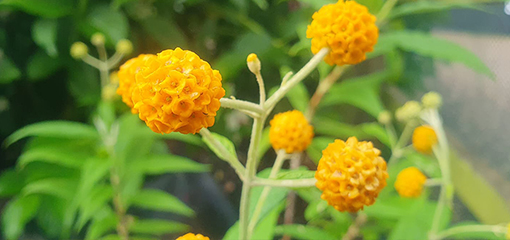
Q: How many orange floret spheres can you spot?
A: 8